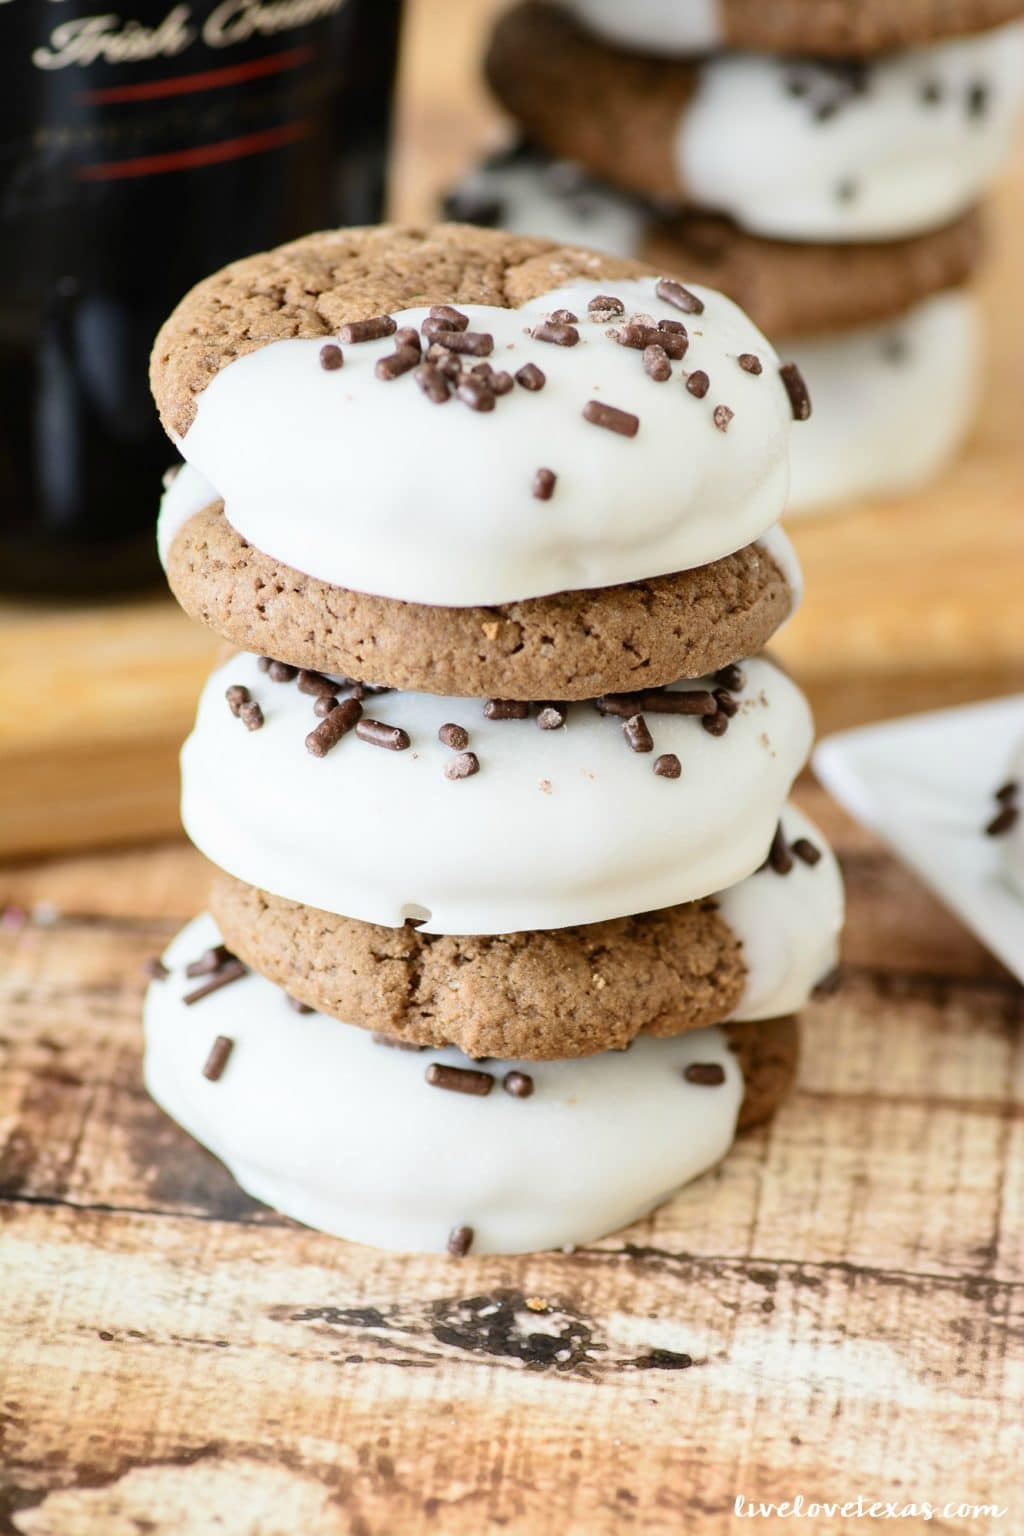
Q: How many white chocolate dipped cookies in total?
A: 9